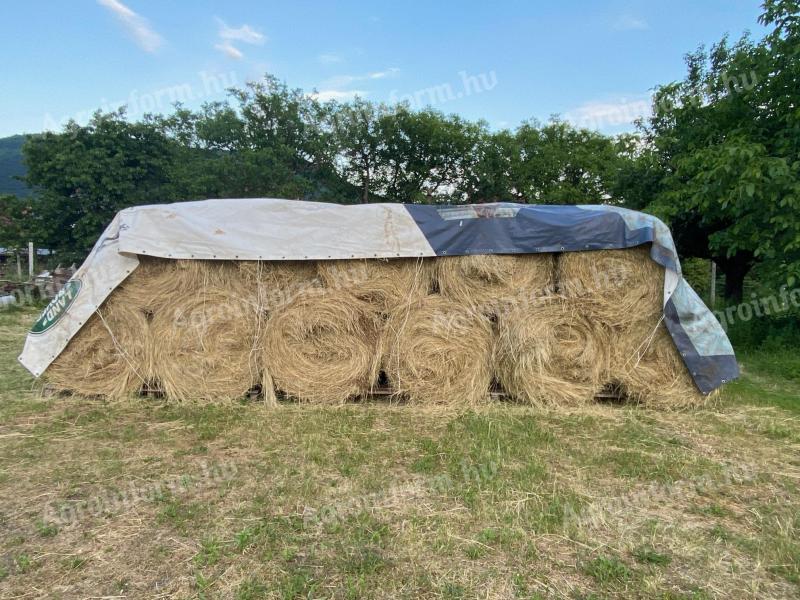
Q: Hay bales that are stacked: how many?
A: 11